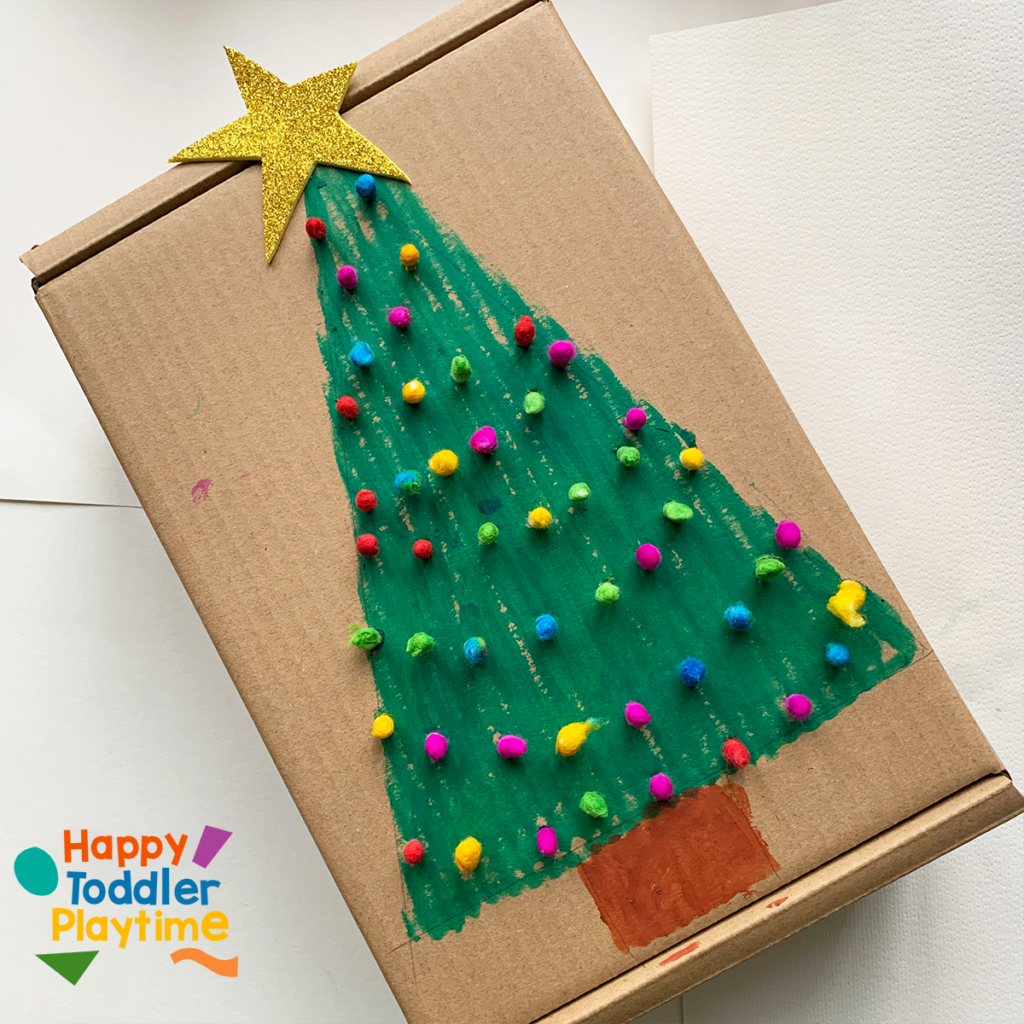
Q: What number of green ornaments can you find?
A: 11